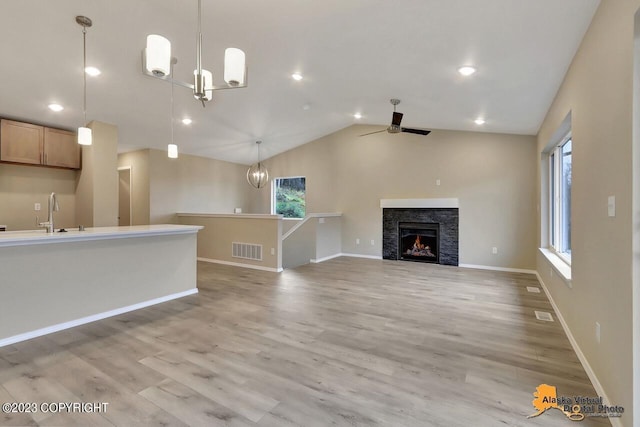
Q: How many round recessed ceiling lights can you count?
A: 7